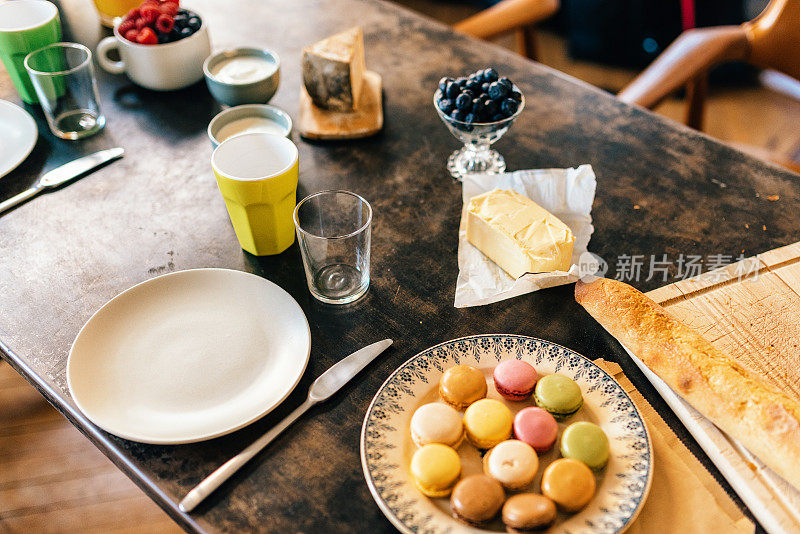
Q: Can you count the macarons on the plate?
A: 12